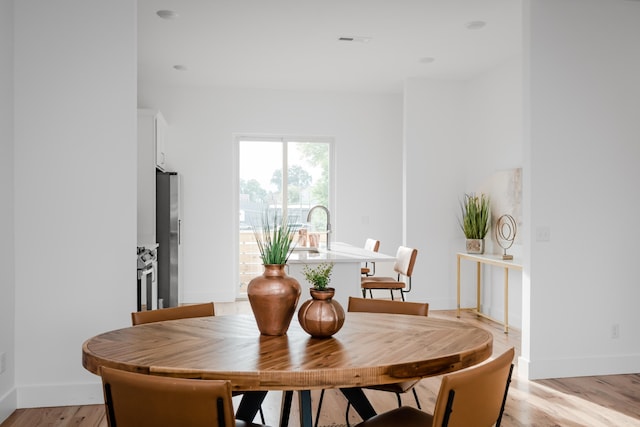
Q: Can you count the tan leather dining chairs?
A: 4